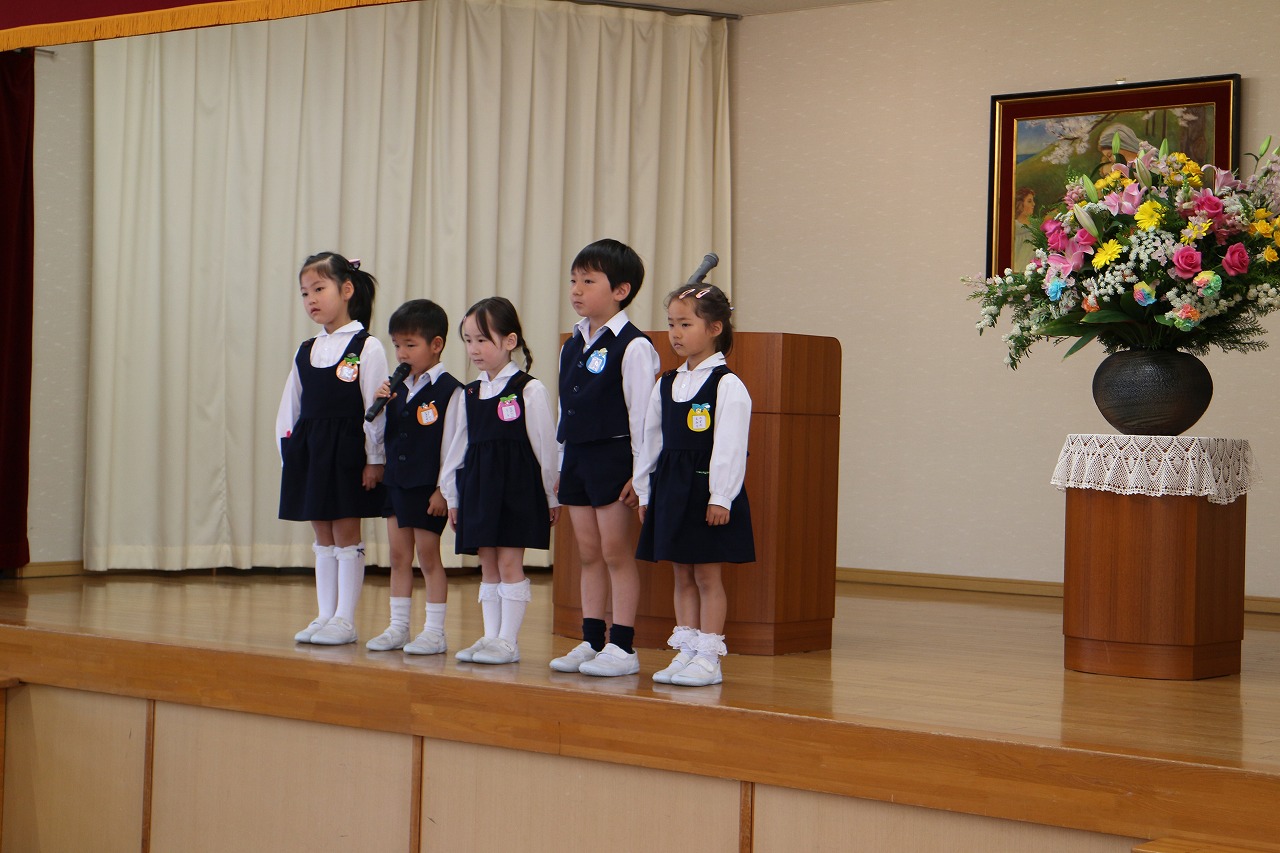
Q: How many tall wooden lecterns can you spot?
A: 1